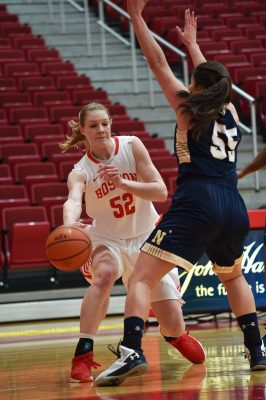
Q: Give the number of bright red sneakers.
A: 2